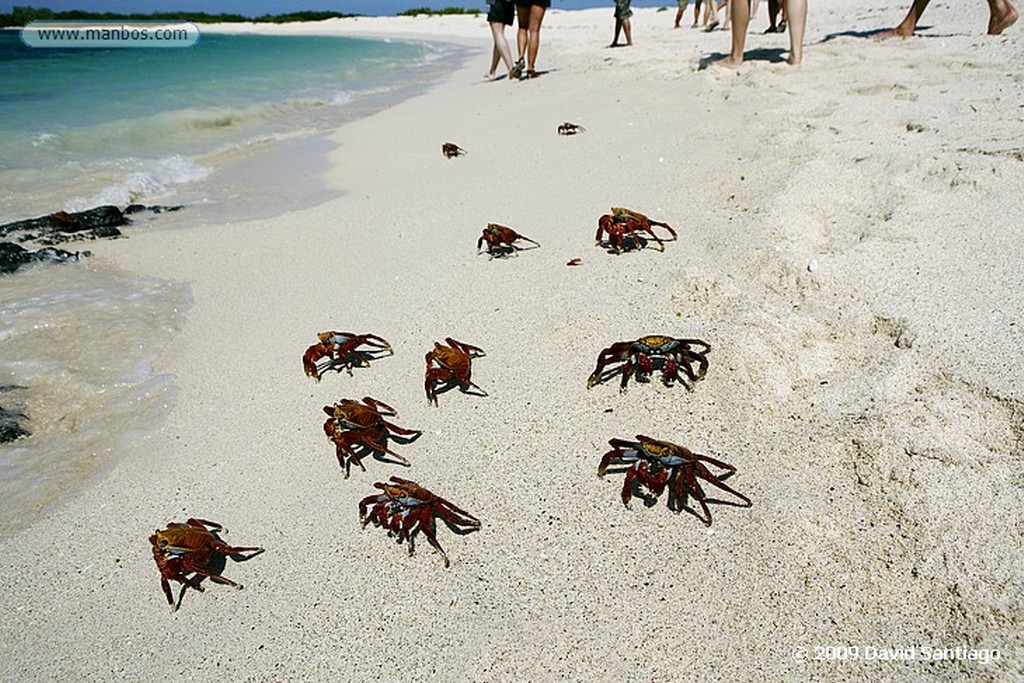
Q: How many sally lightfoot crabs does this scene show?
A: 11